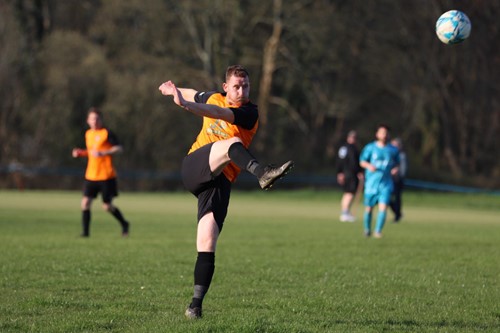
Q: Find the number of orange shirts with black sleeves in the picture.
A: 2